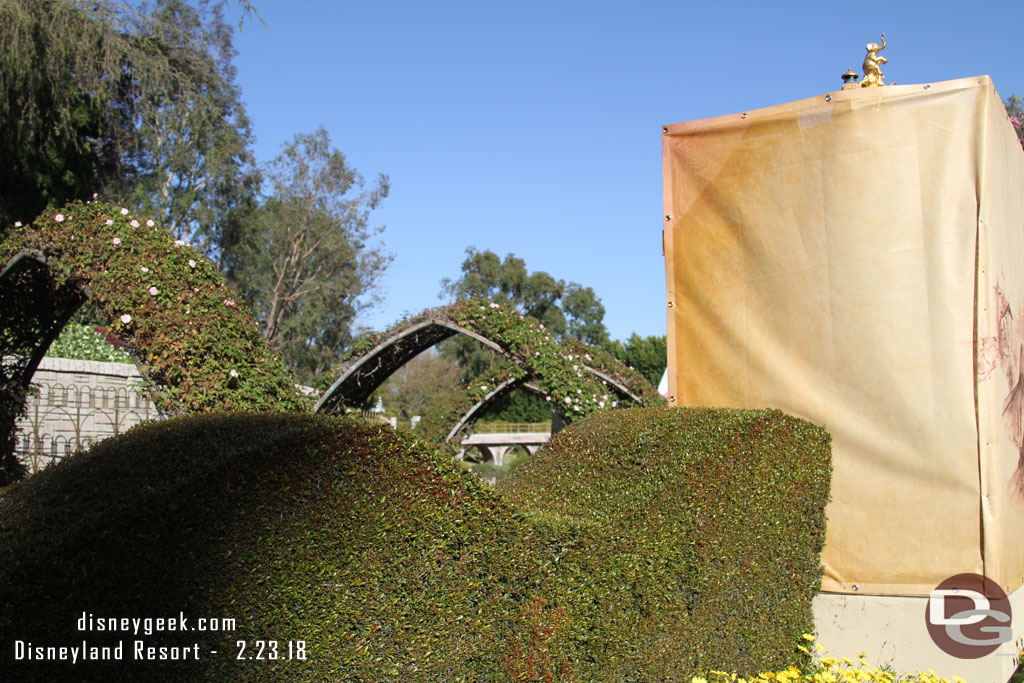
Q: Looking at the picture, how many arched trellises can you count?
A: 3